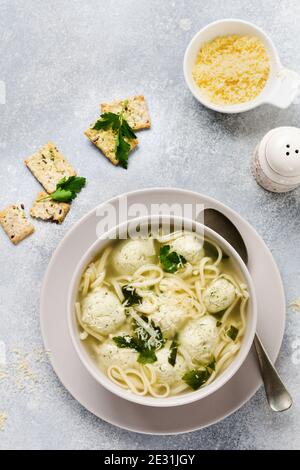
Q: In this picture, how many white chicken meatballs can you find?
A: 8